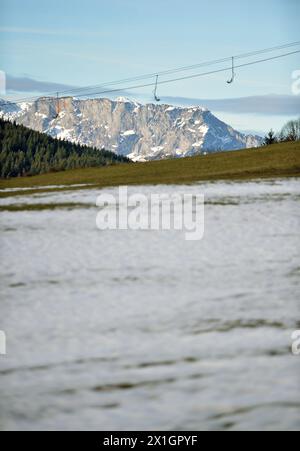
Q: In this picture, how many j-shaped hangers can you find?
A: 2